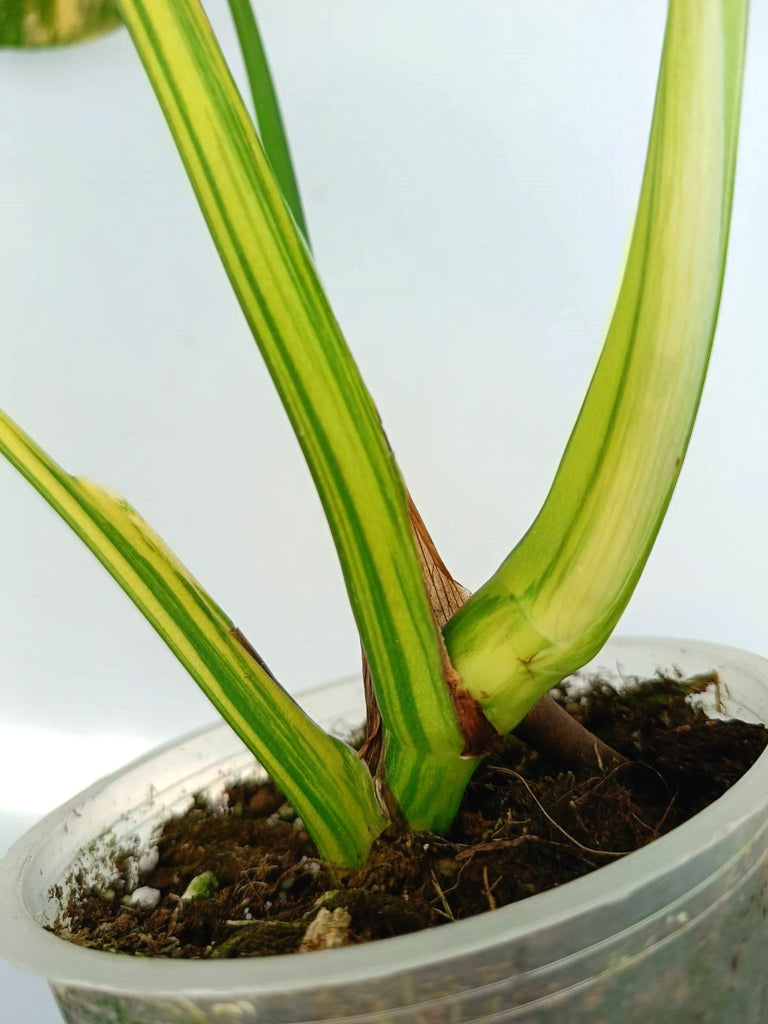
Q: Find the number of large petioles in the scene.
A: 3